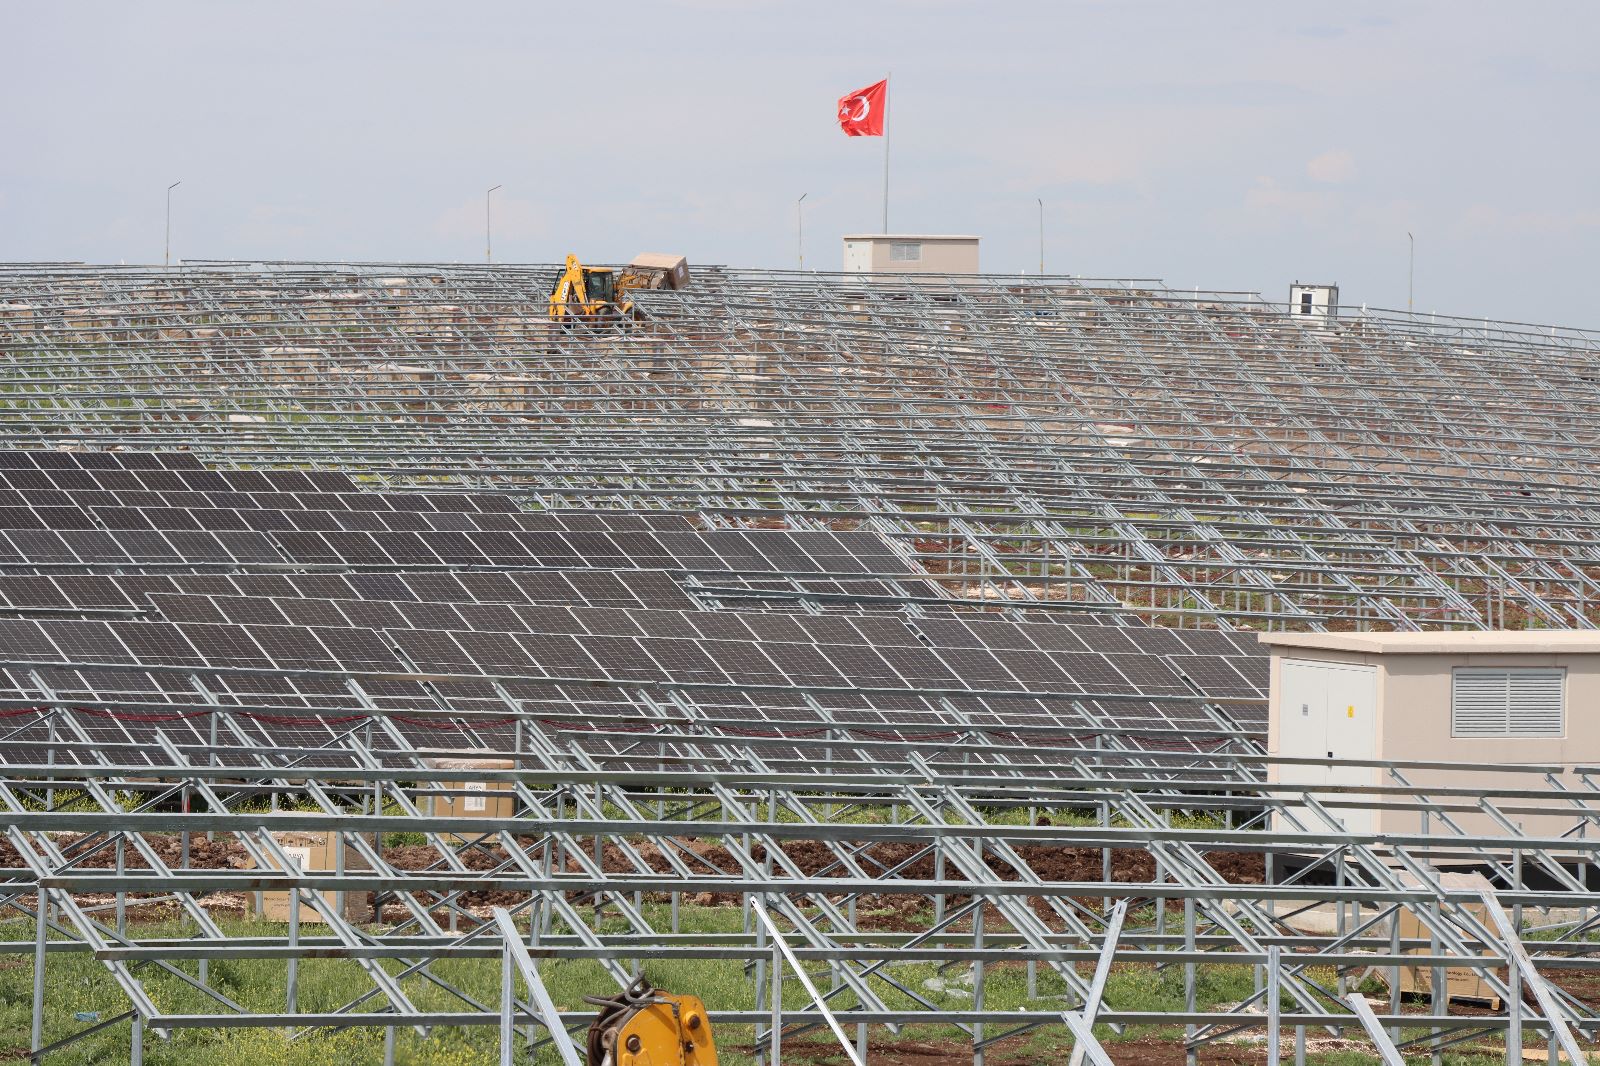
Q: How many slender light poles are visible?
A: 5